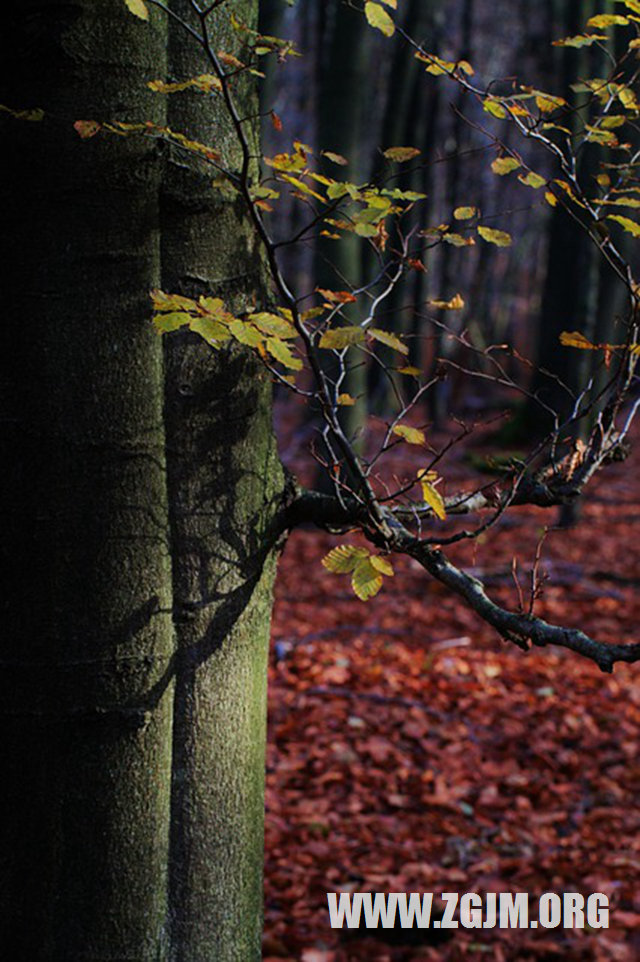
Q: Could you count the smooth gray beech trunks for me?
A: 2